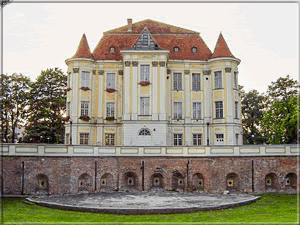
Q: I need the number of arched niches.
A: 10